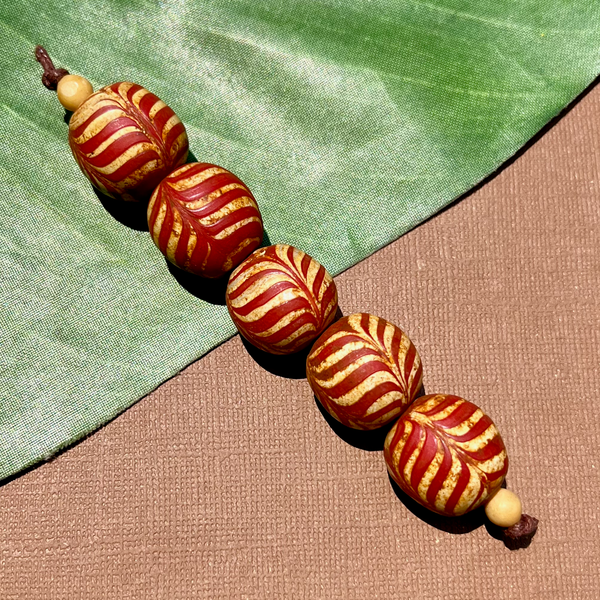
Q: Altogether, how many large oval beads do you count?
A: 5